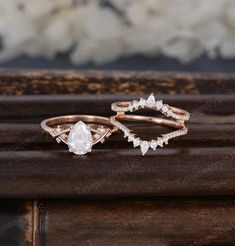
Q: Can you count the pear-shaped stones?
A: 3